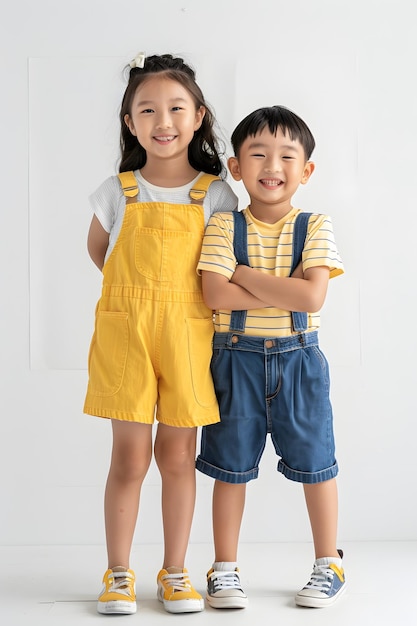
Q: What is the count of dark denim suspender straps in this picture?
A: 2